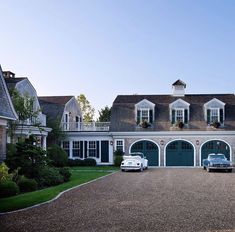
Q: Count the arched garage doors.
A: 3